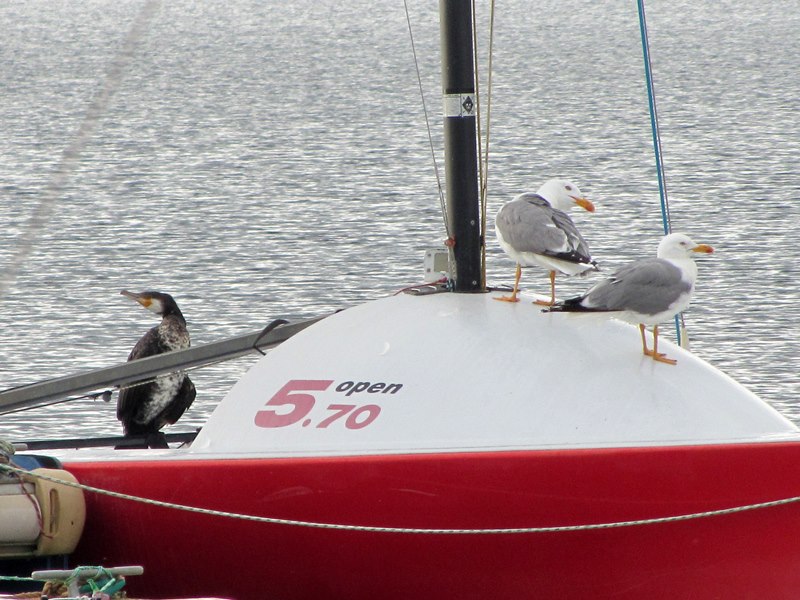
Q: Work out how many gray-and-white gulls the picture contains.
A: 2